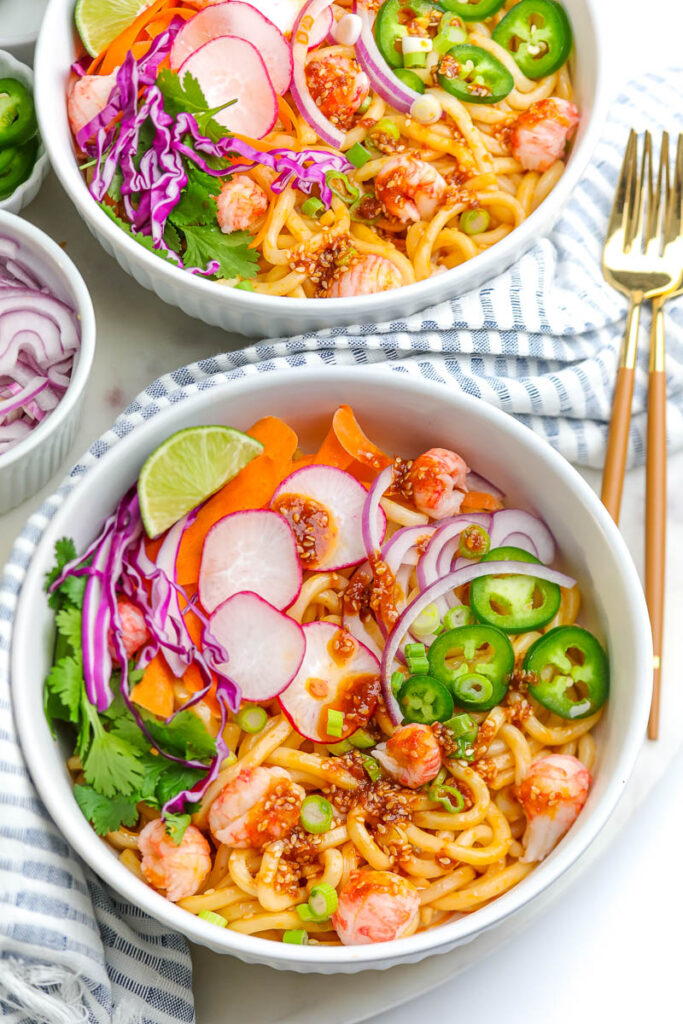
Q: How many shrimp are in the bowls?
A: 13